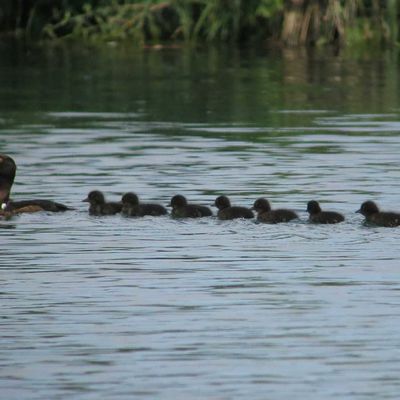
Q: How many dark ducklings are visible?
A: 7